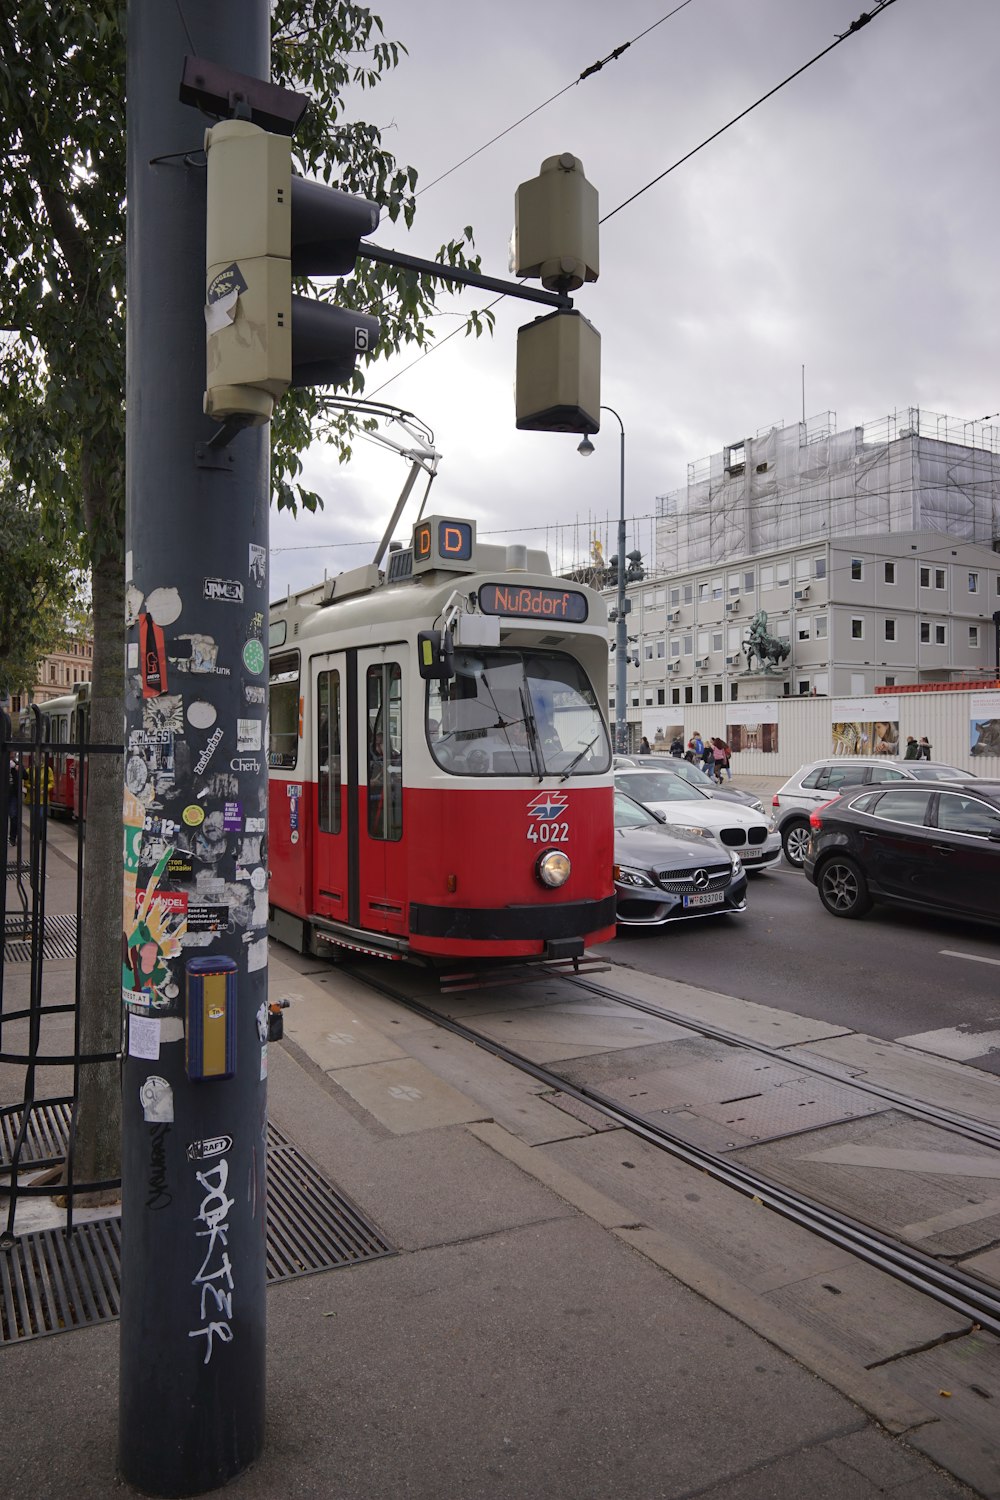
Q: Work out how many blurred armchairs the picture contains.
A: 0